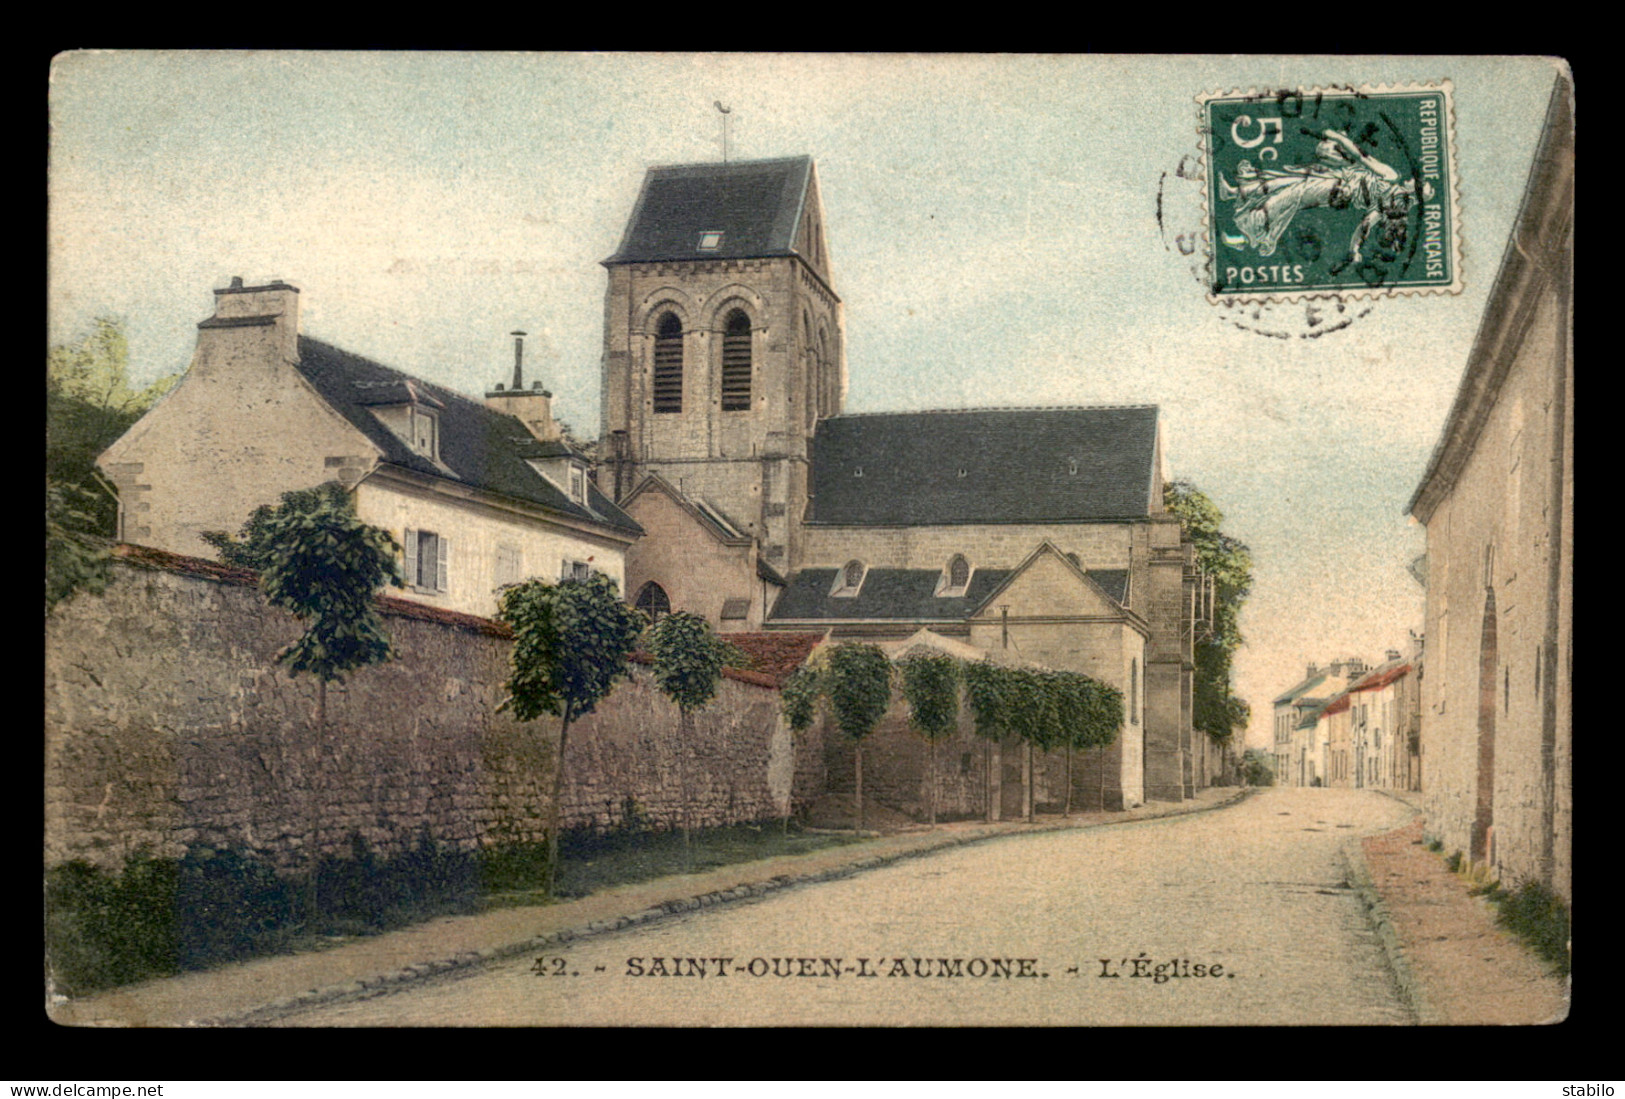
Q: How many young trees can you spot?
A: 10